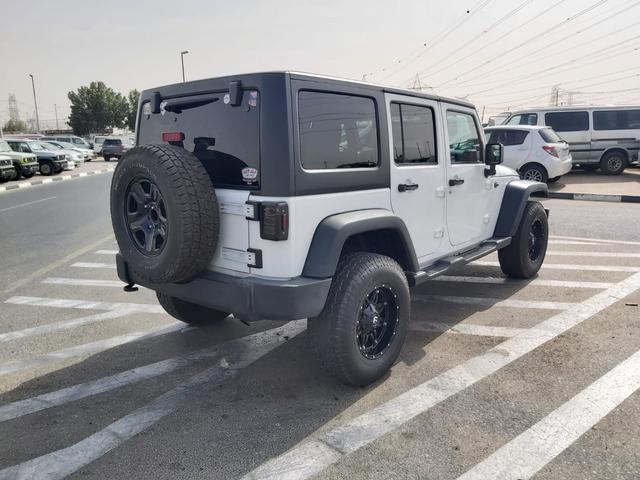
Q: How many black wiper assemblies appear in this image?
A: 1